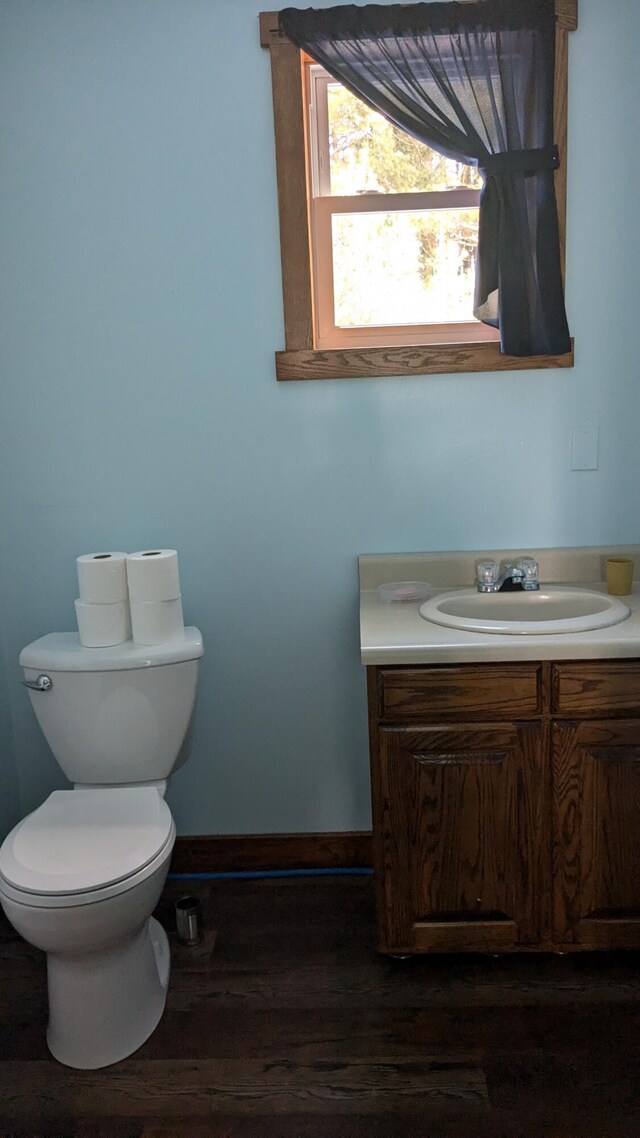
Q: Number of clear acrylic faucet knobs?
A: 2